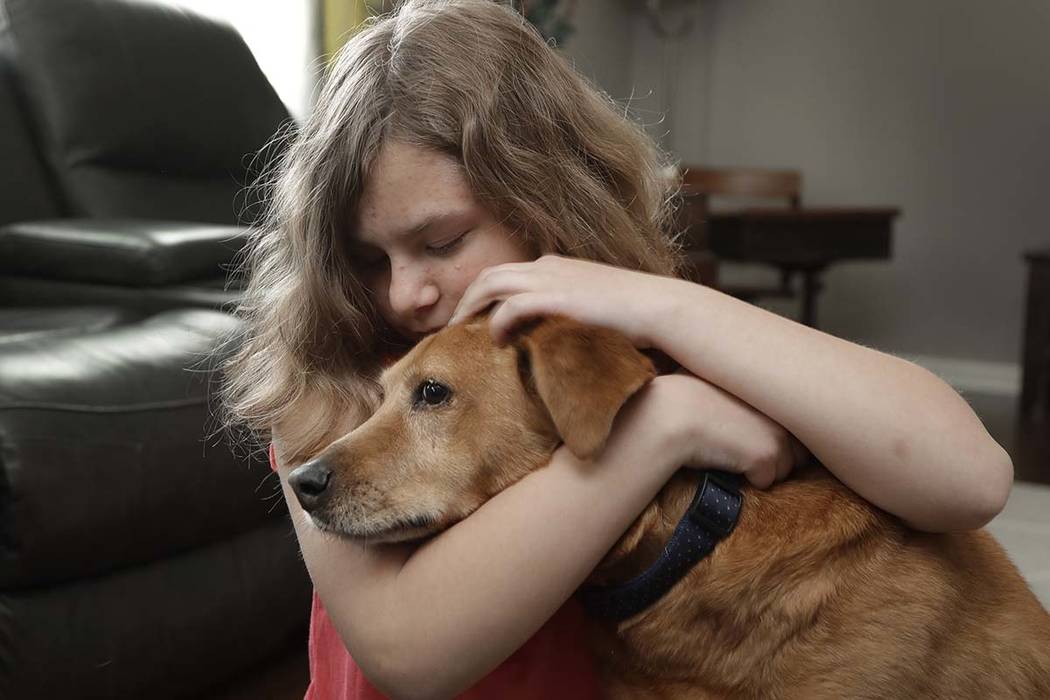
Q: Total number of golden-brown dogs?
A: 1